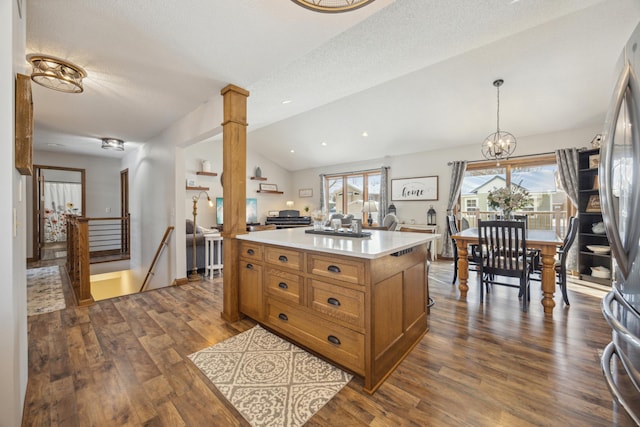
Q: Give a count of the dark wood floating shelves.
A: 4